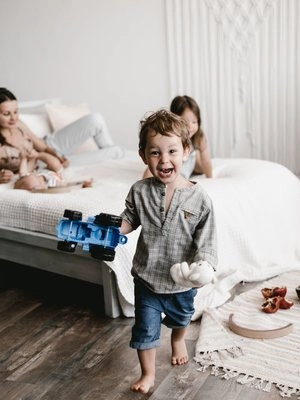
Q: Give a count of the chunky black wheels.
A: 4